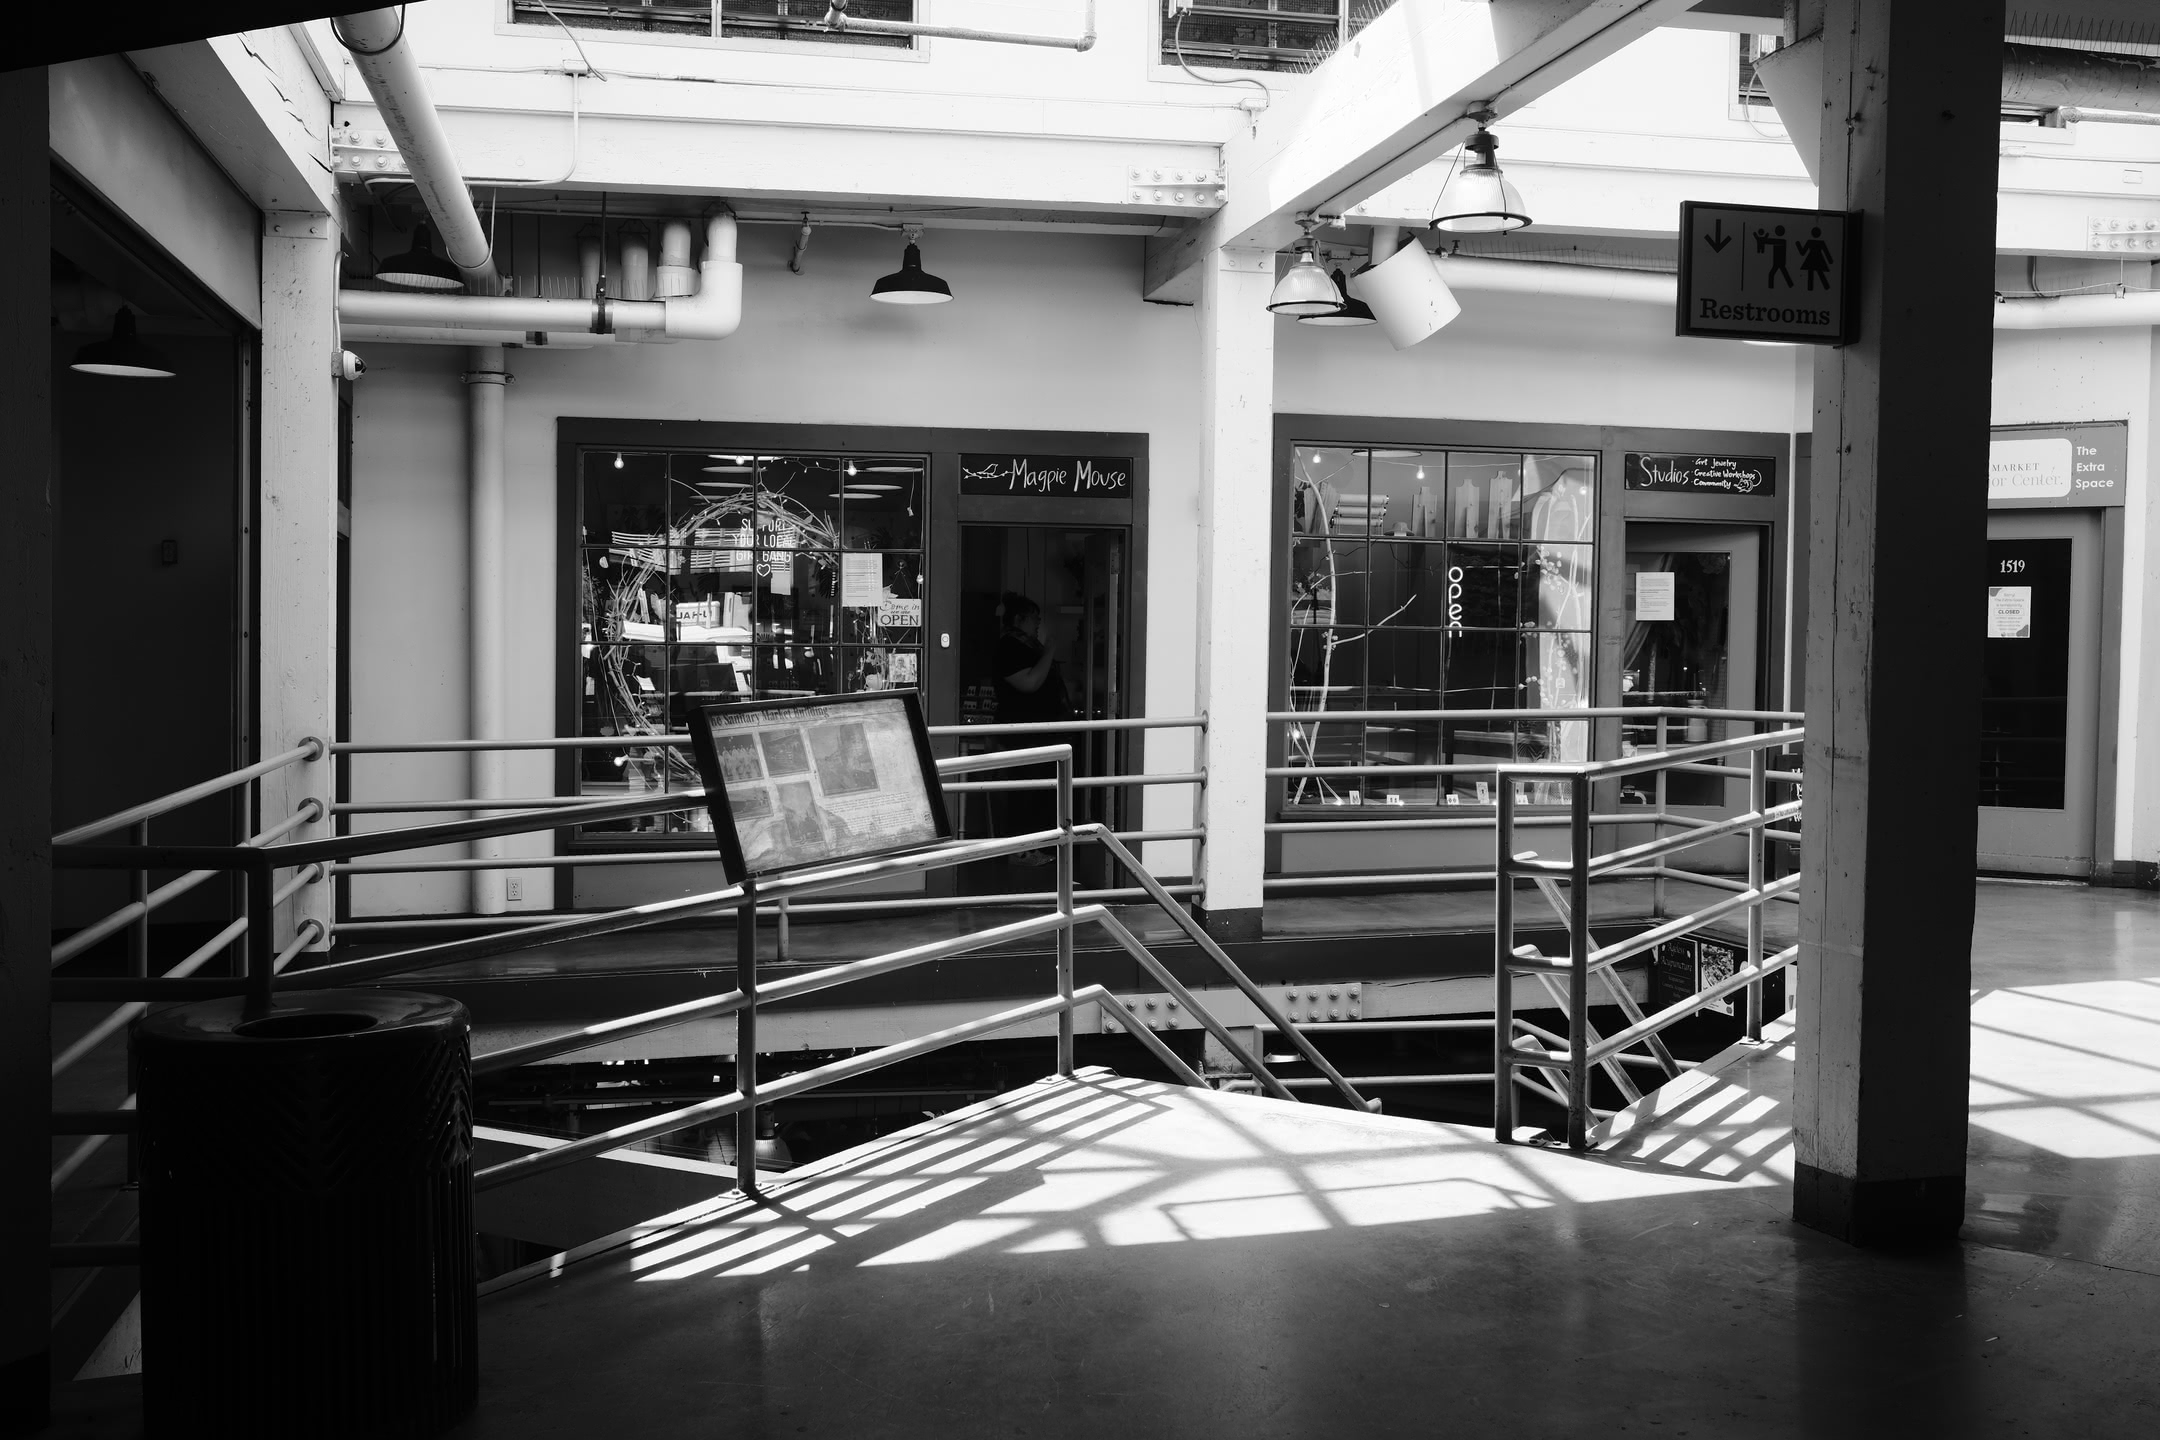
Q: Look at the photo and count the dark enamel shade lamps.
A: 4